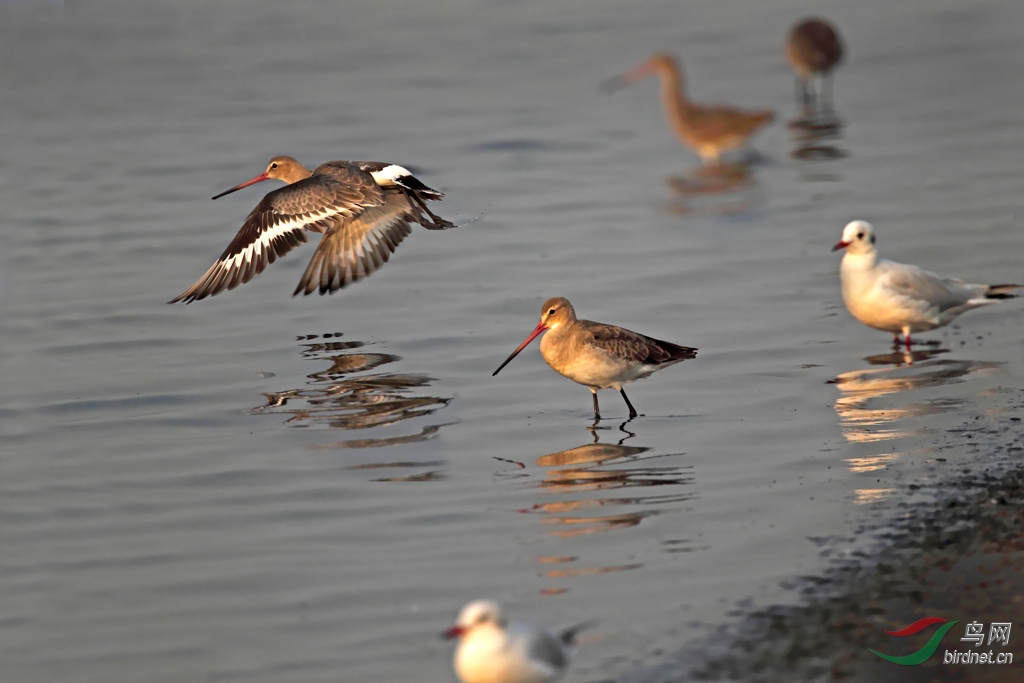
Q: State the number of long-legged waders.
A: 4